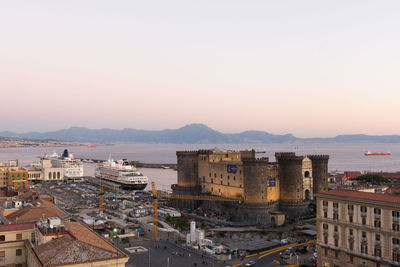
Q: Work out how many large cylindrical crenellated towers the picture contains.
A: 4